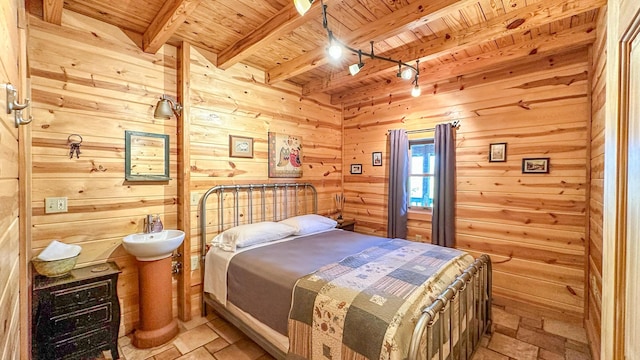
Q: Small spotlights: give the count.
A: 5